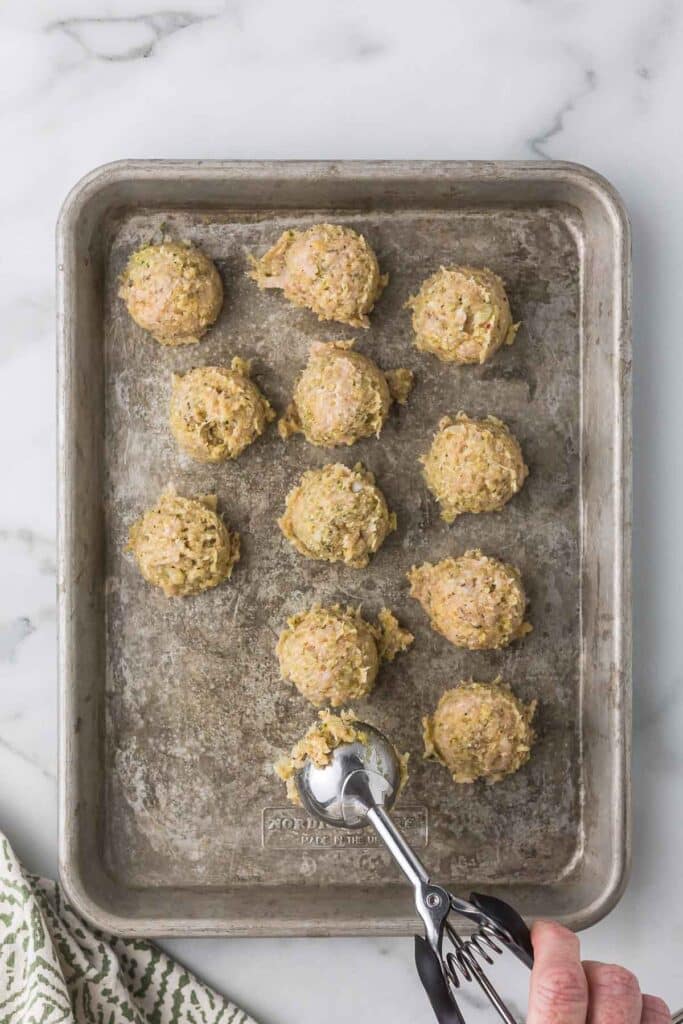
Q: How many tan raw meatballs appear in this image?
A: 11